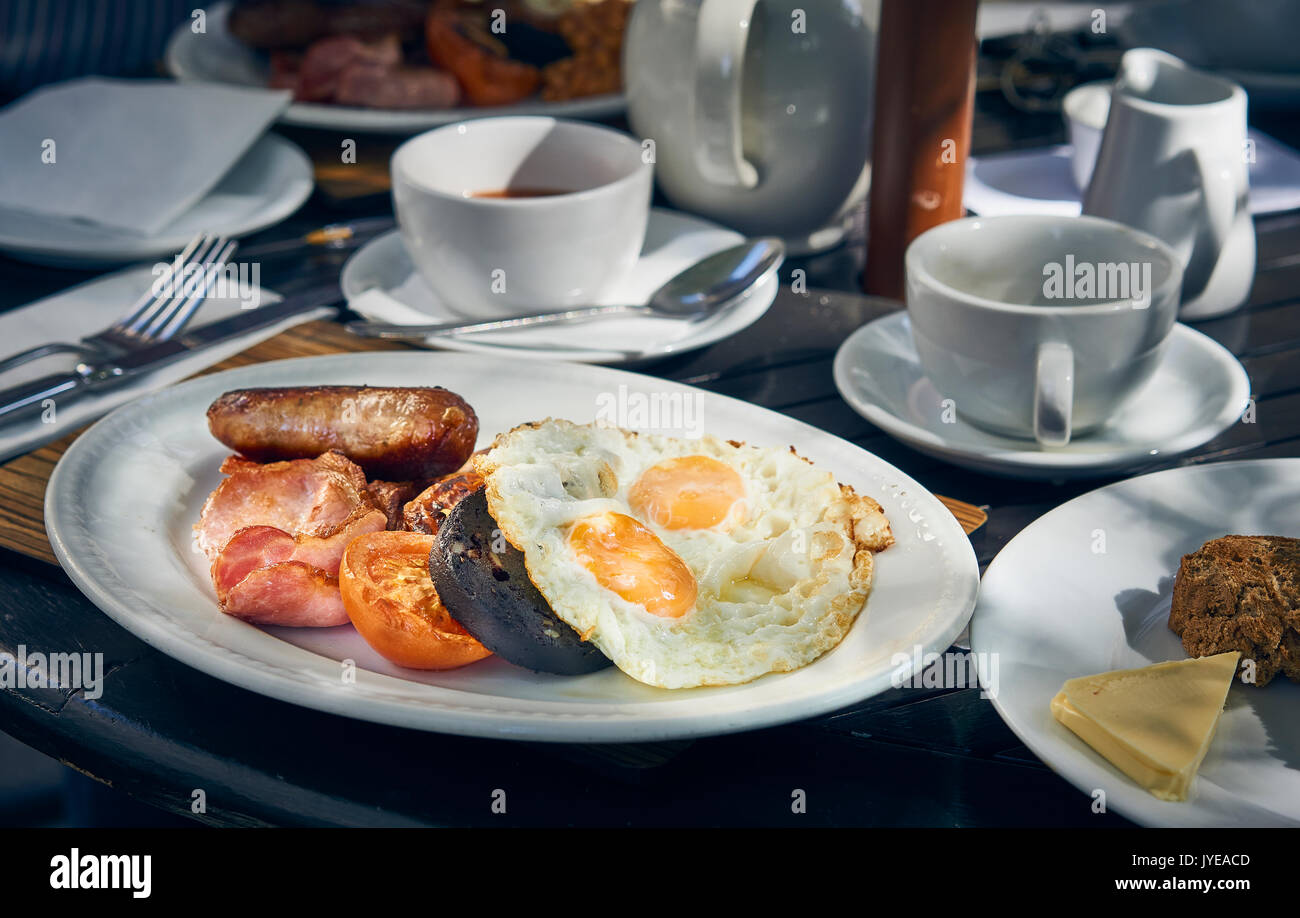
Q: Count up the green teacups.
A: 0